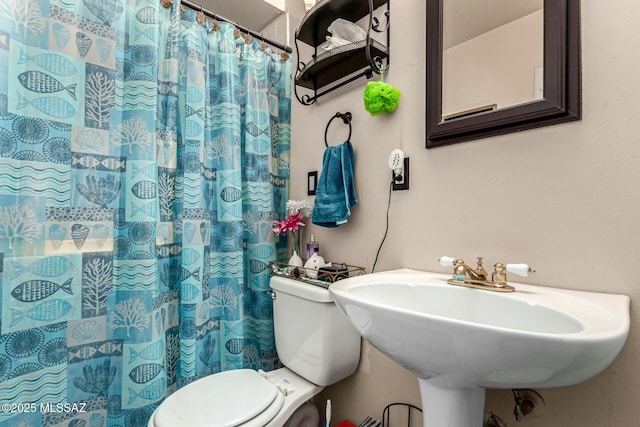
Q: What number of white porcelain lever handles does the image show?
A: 2